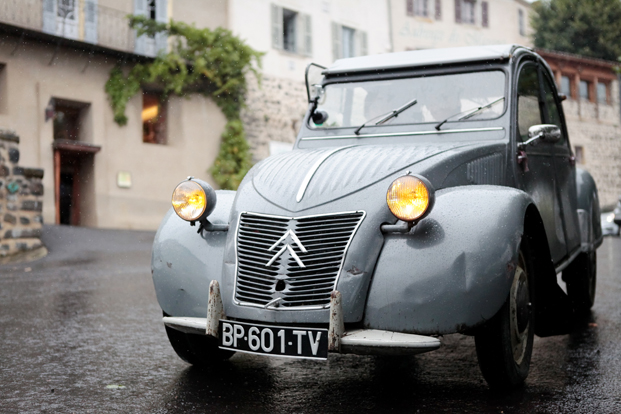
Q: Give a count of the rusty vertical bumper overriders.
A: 2